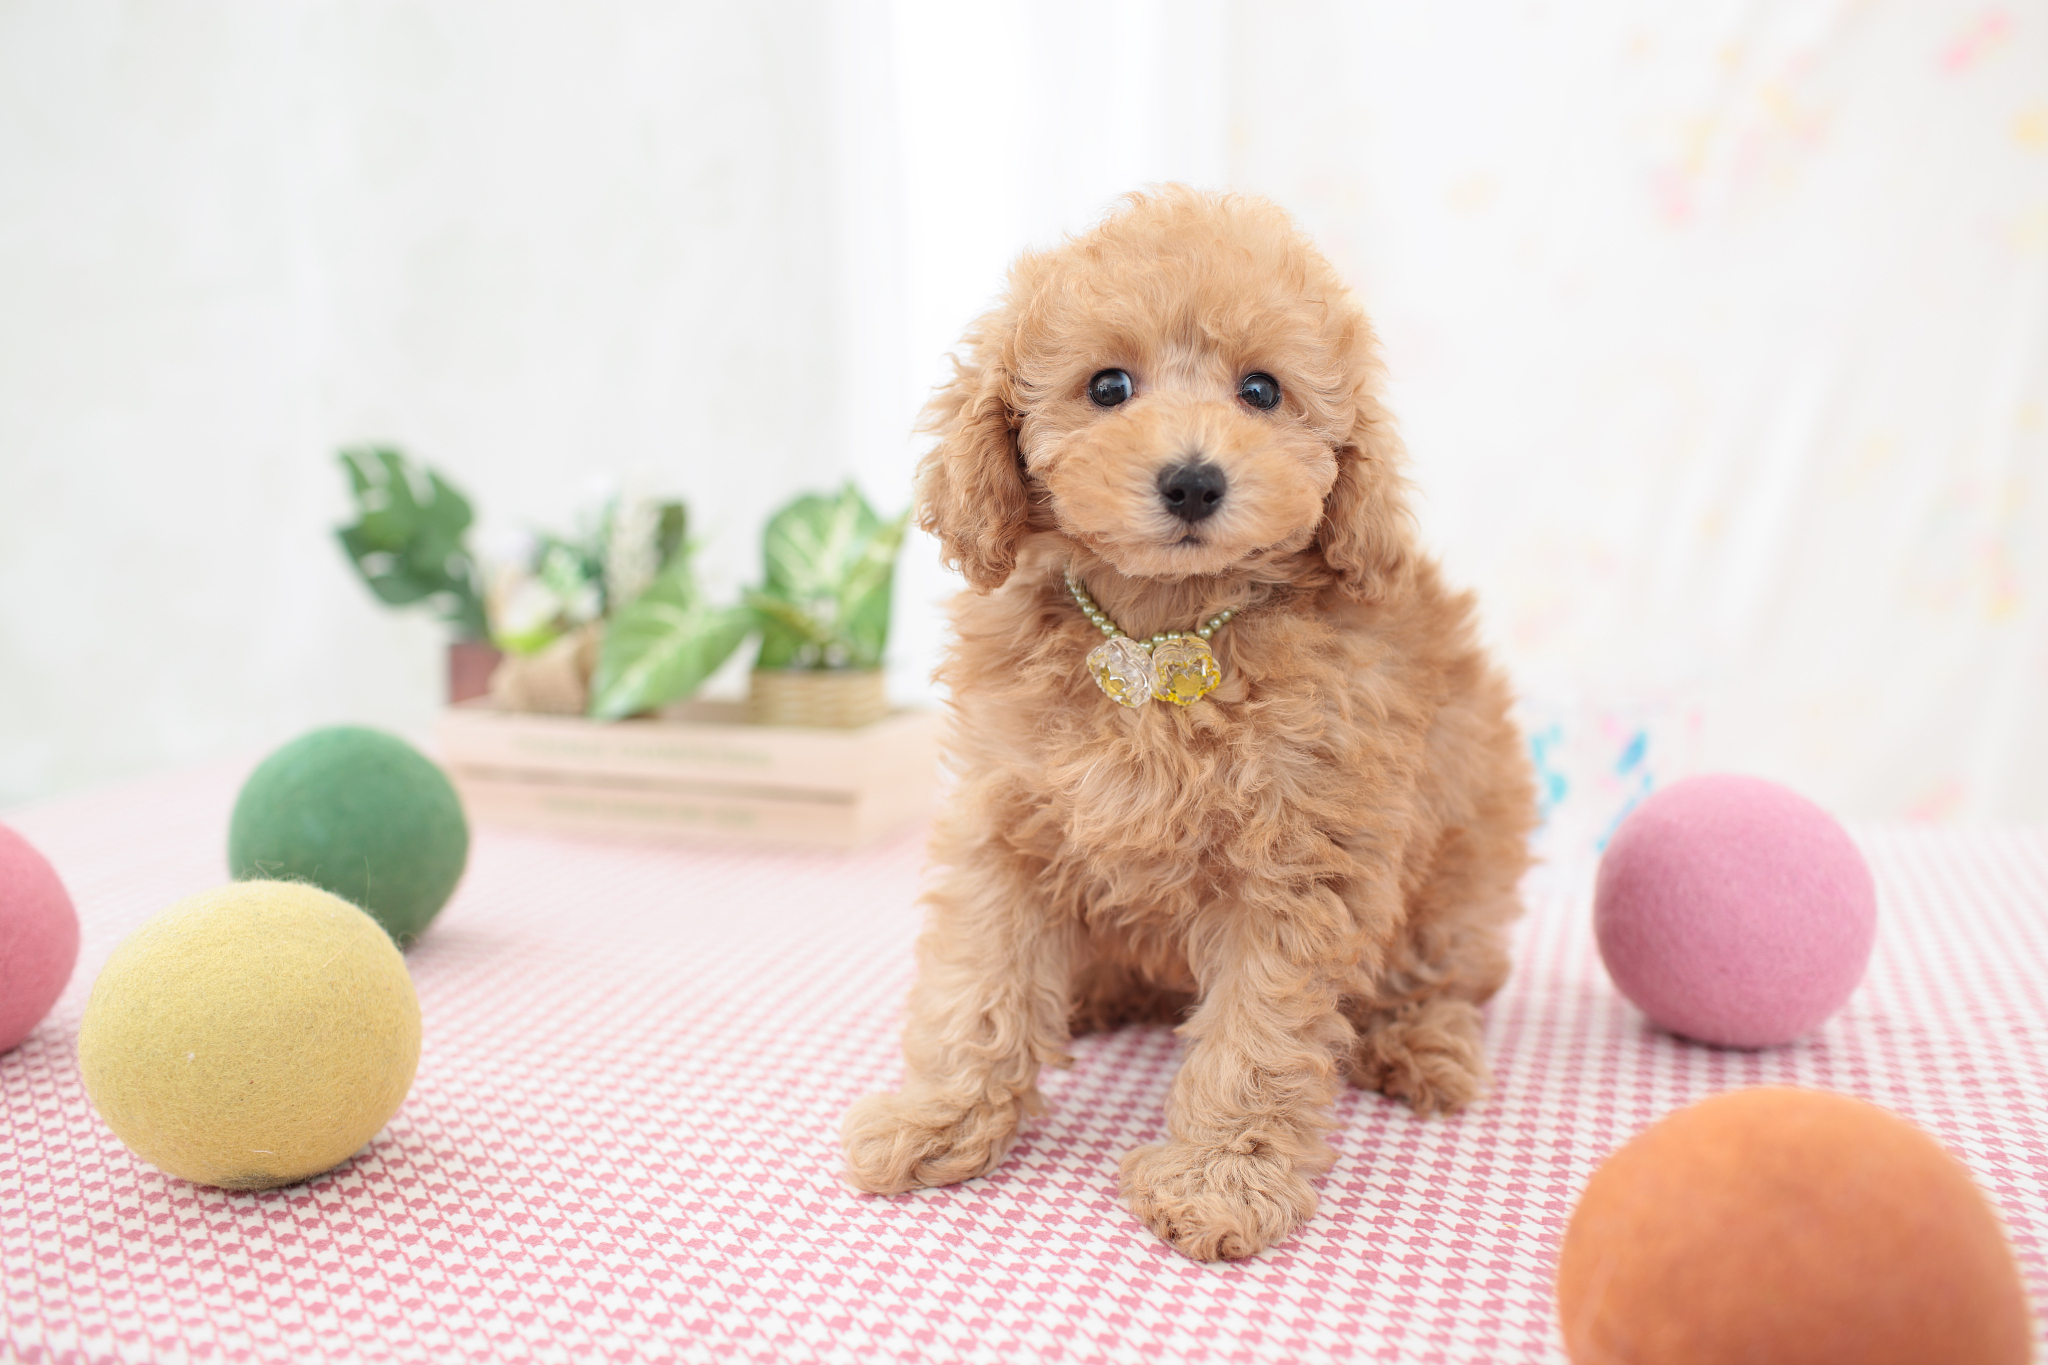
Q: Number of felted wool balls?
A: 5